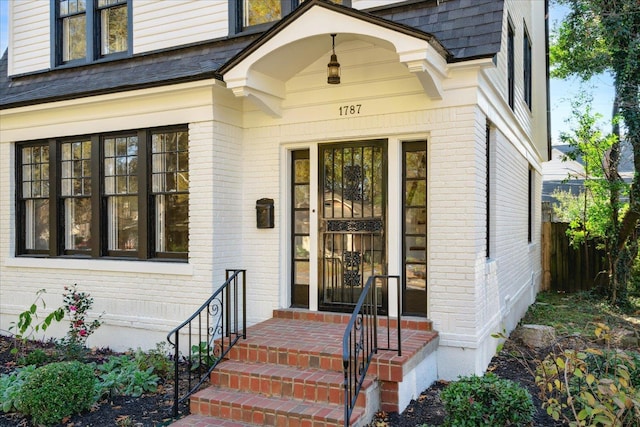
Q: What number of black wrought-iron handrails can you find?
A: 2